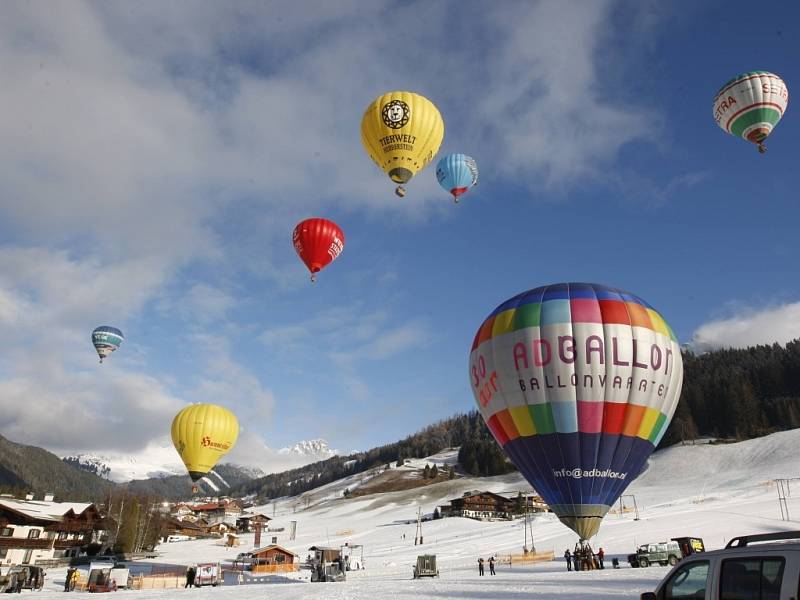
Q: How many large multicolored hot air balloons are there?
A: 1